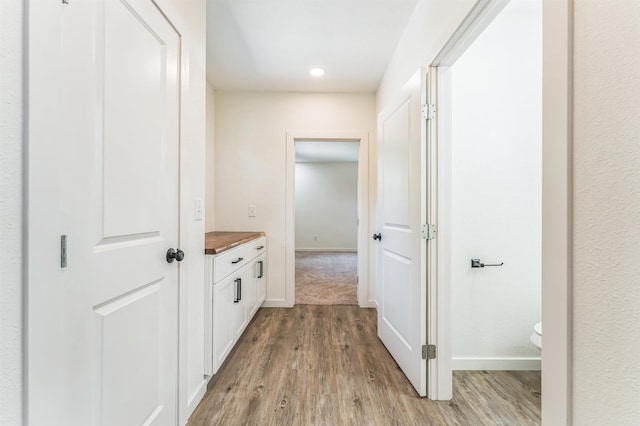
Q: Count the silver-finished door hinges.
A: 4